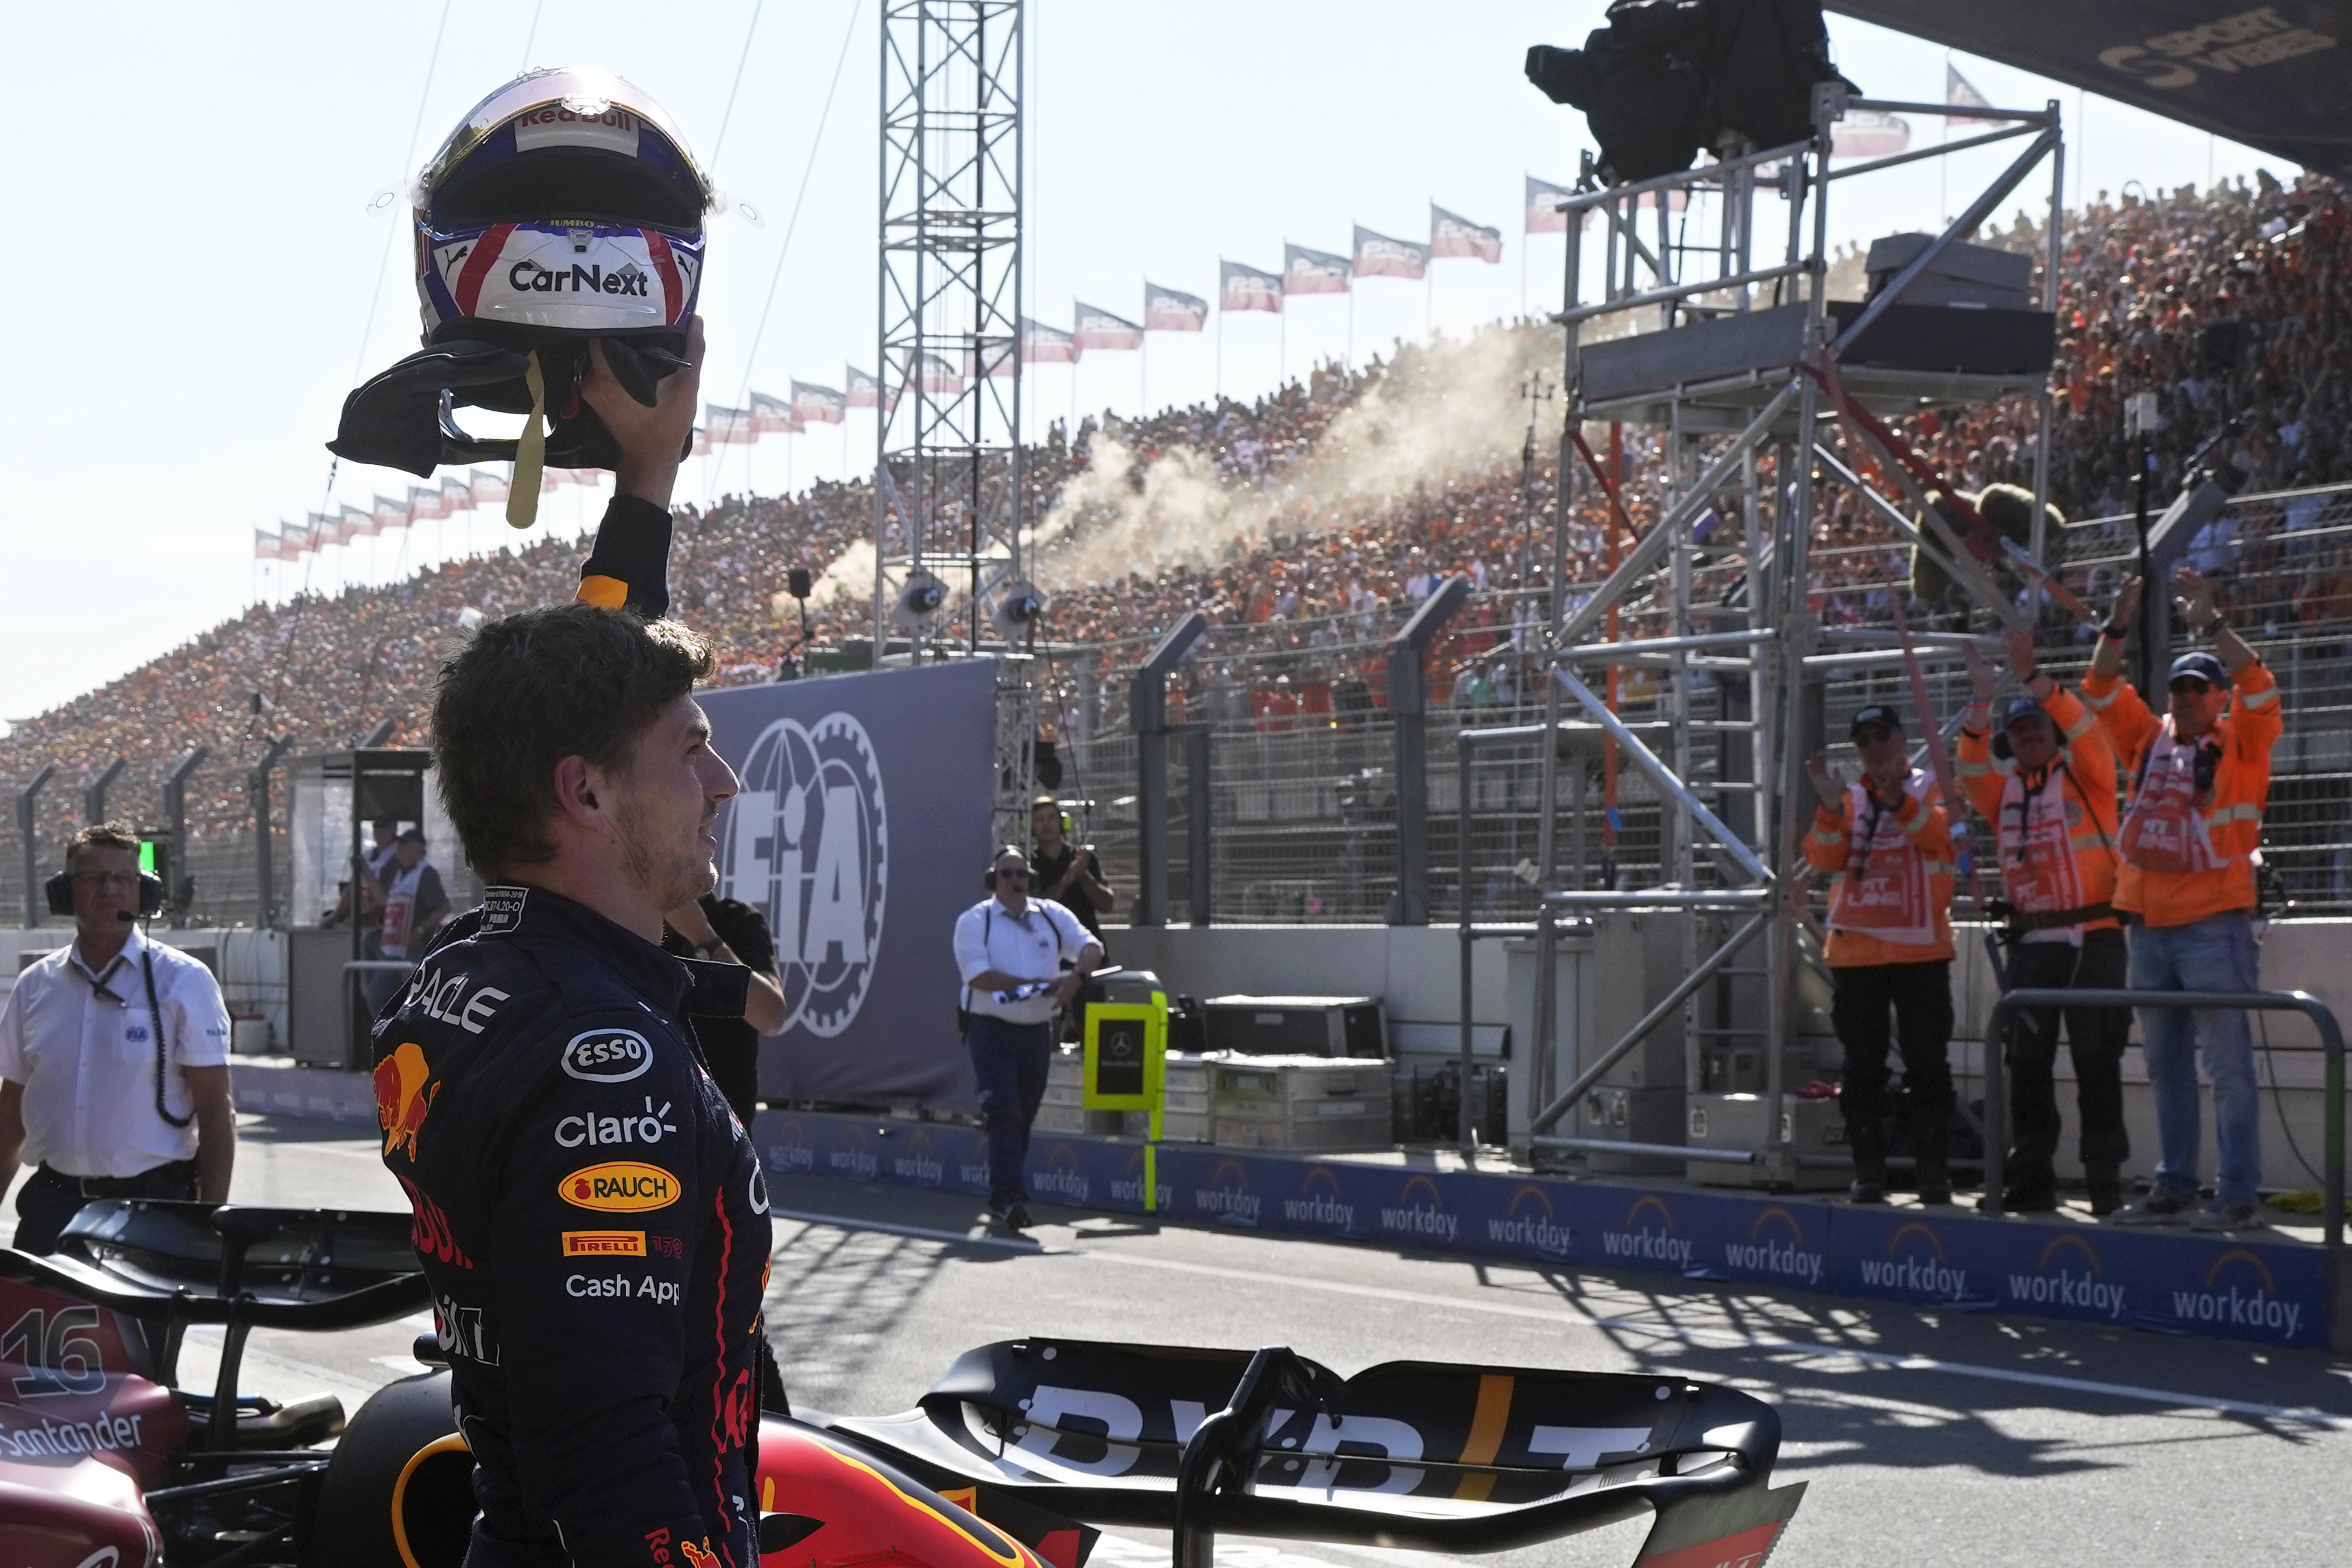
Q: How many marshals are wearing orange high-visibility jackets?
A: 3